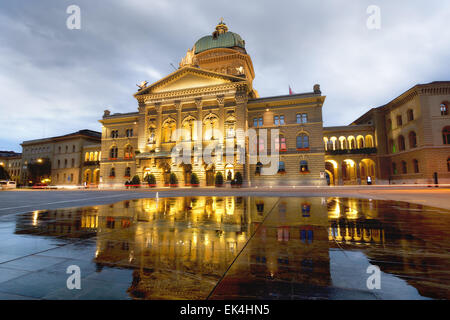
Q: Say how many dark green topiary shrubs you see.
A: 6